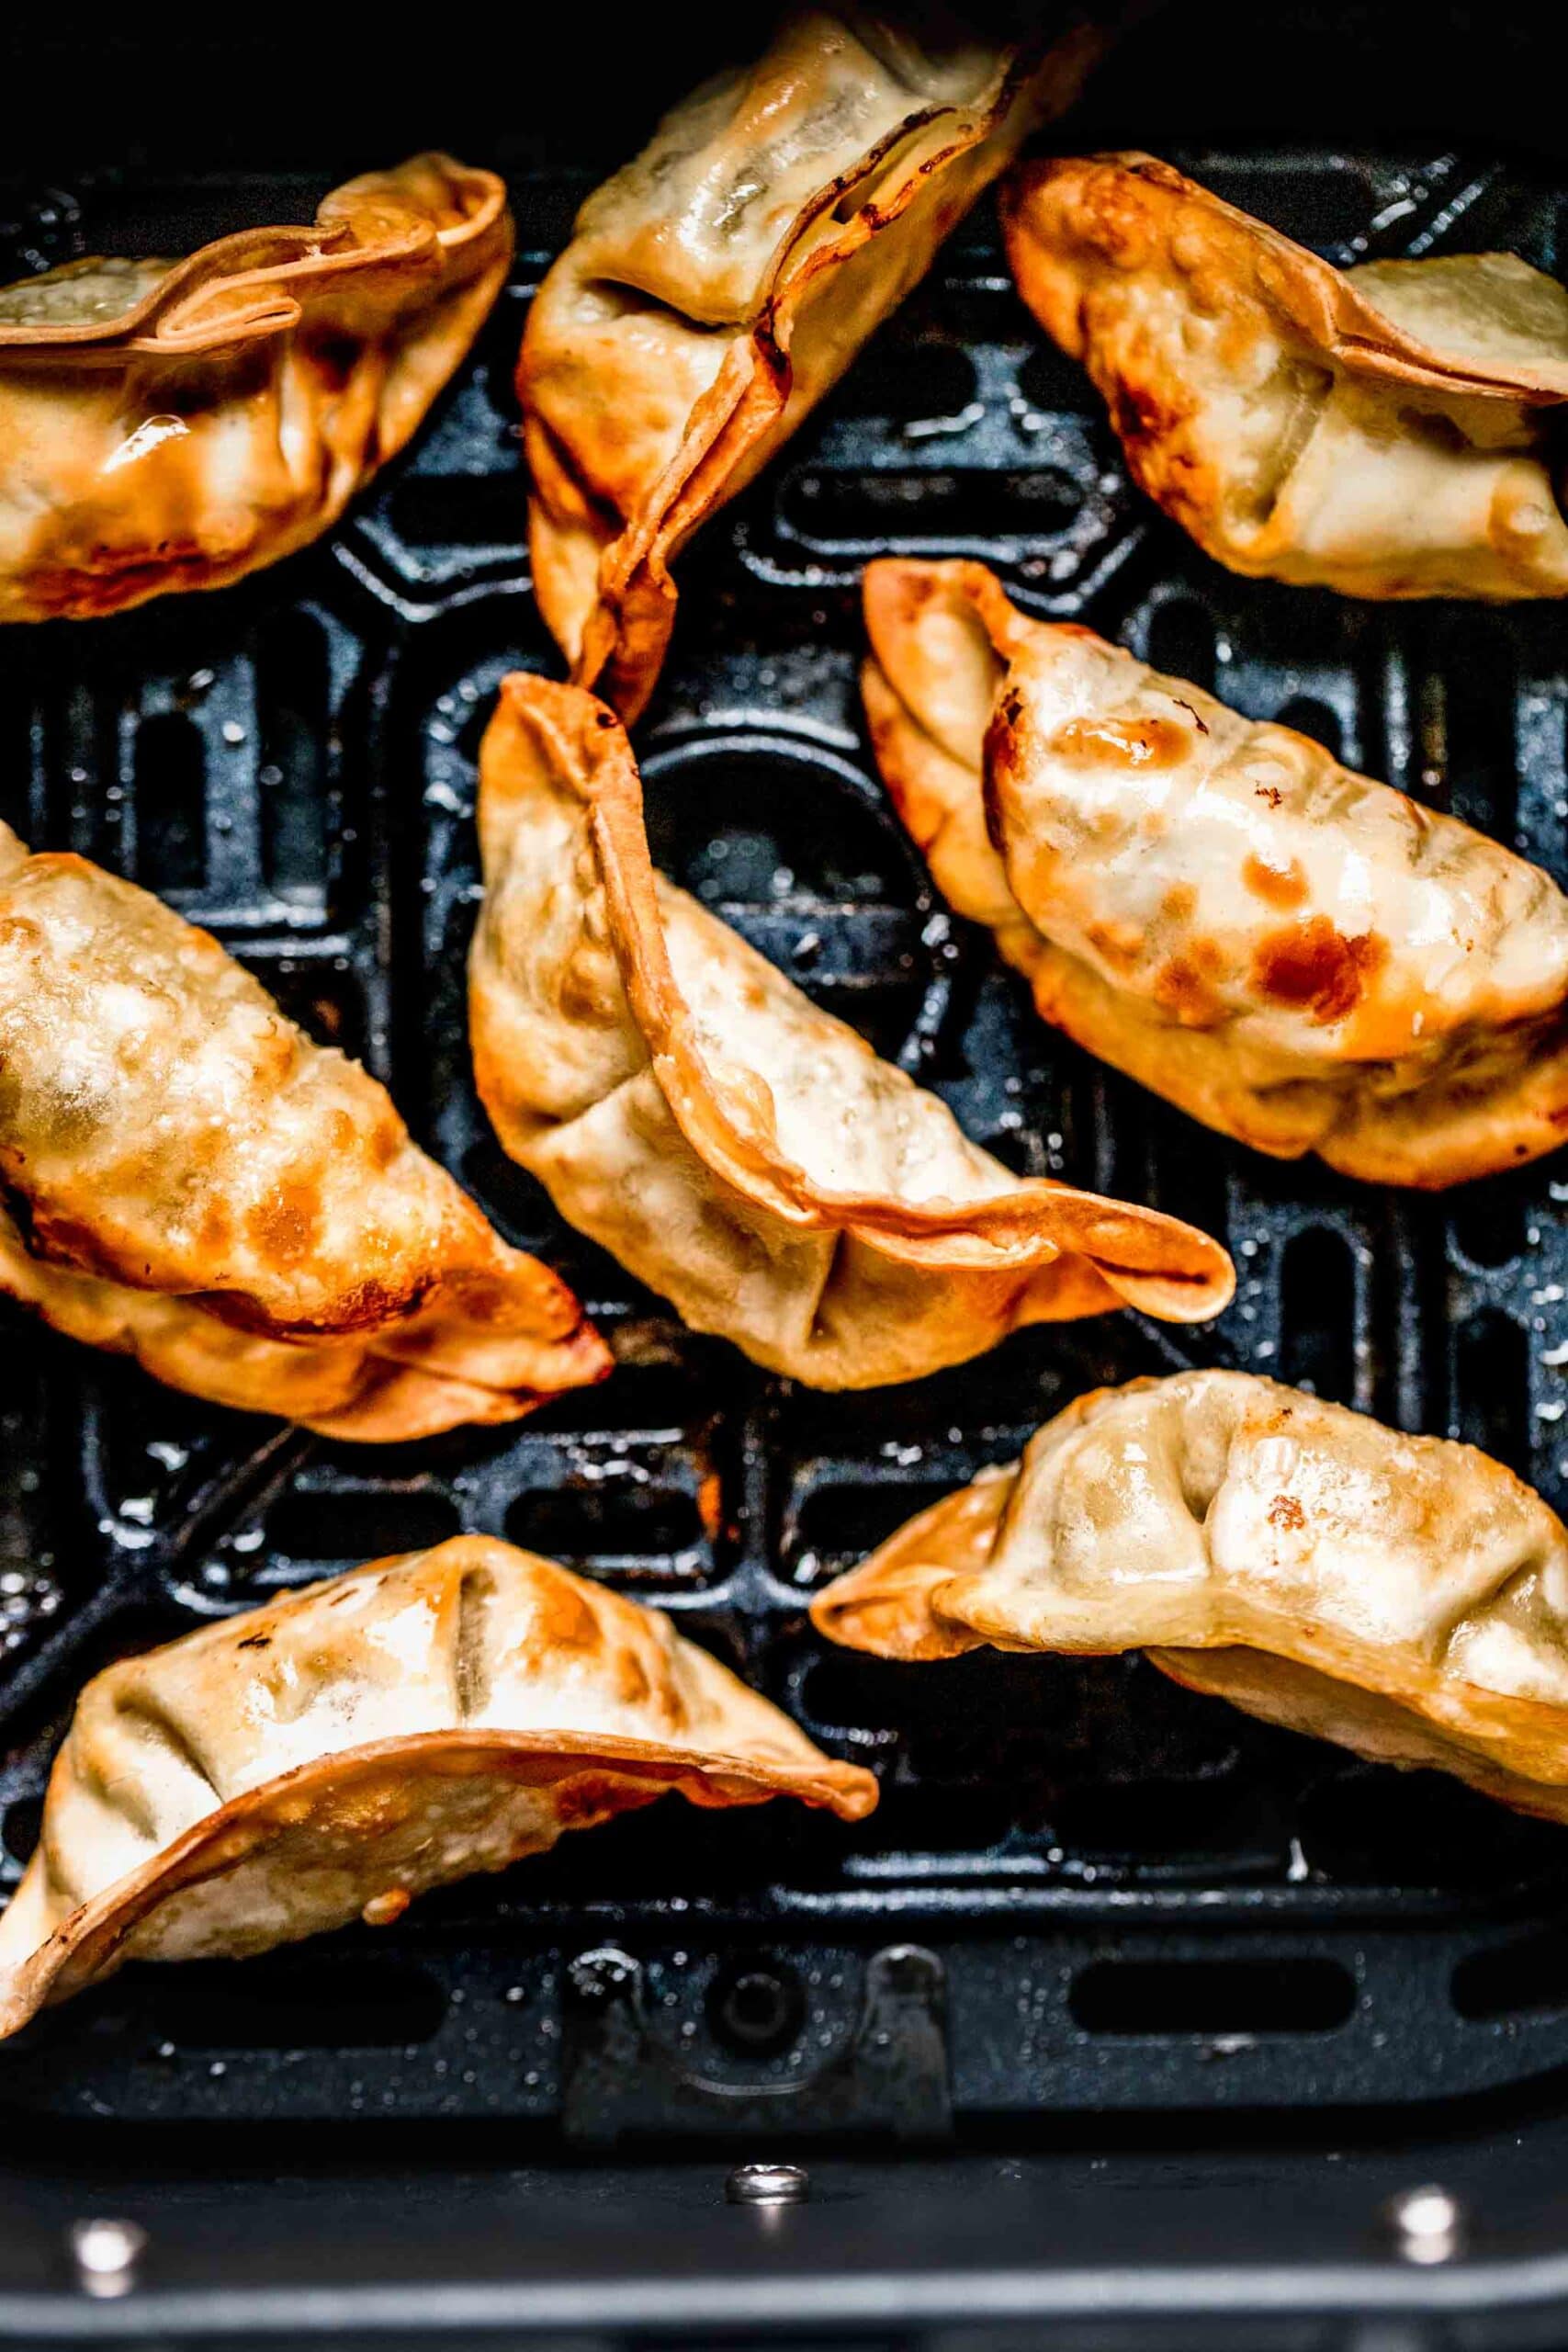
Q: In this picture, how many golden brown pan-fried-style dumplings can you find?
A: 8